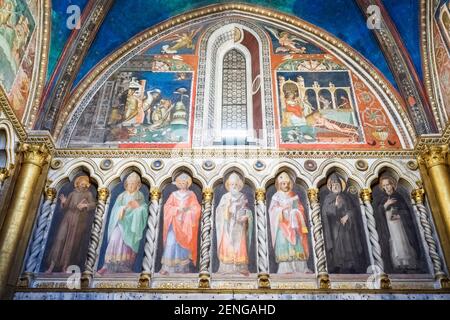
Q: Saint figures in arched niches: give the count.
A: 7